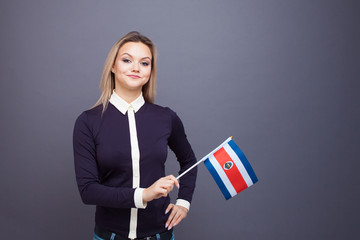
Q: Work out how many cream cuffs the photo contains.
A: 2